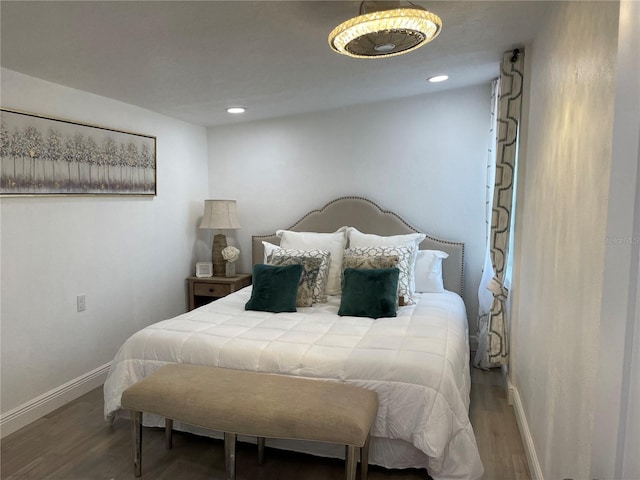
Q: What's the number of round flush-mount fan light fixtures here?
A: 1